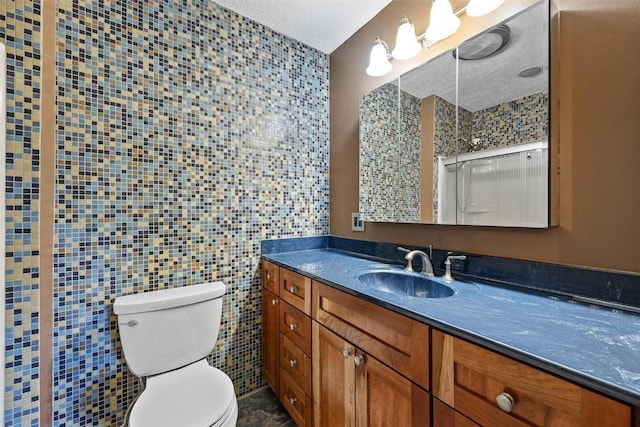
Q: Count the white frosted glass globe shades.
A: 4